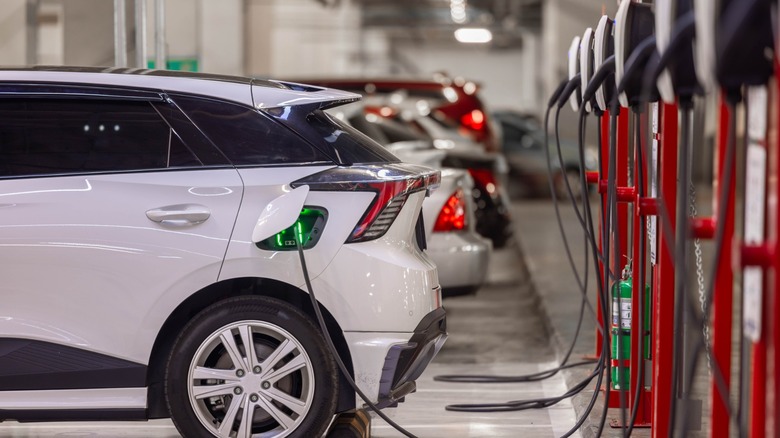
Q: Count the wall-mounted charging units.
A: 6